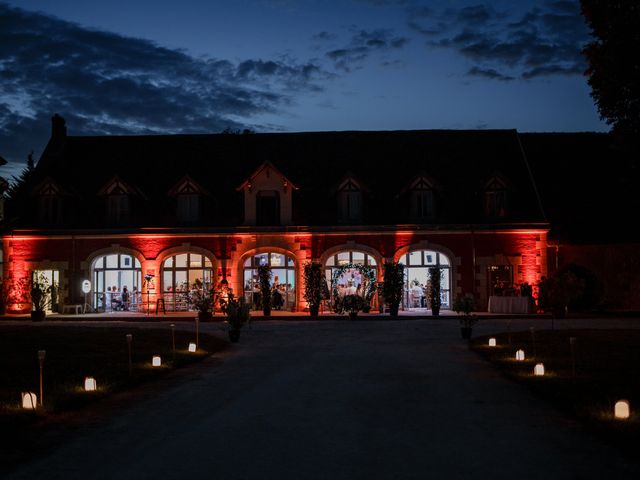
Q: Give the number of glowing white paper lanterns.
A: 8